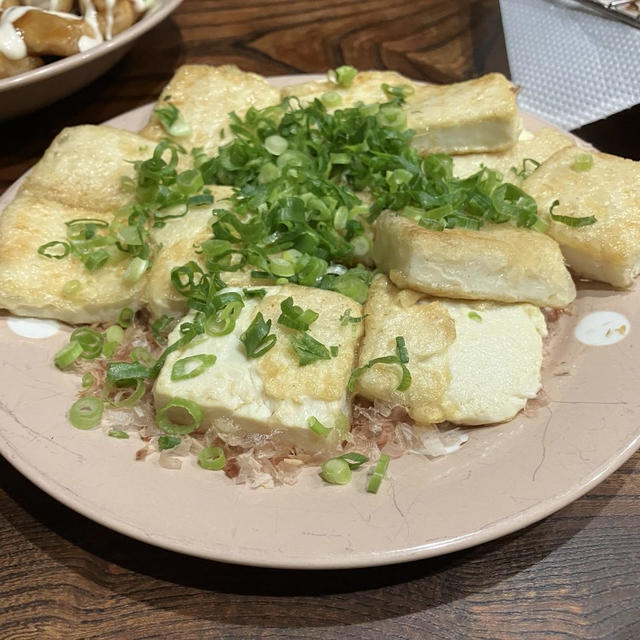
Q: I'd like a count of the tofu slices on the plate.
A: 11